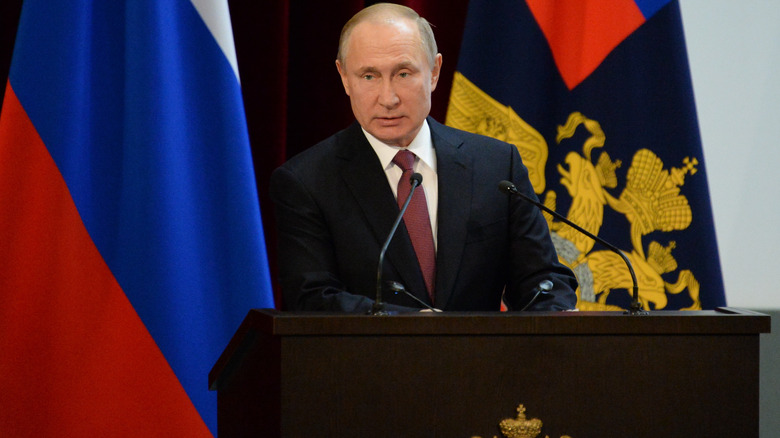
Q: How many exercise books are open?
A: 0